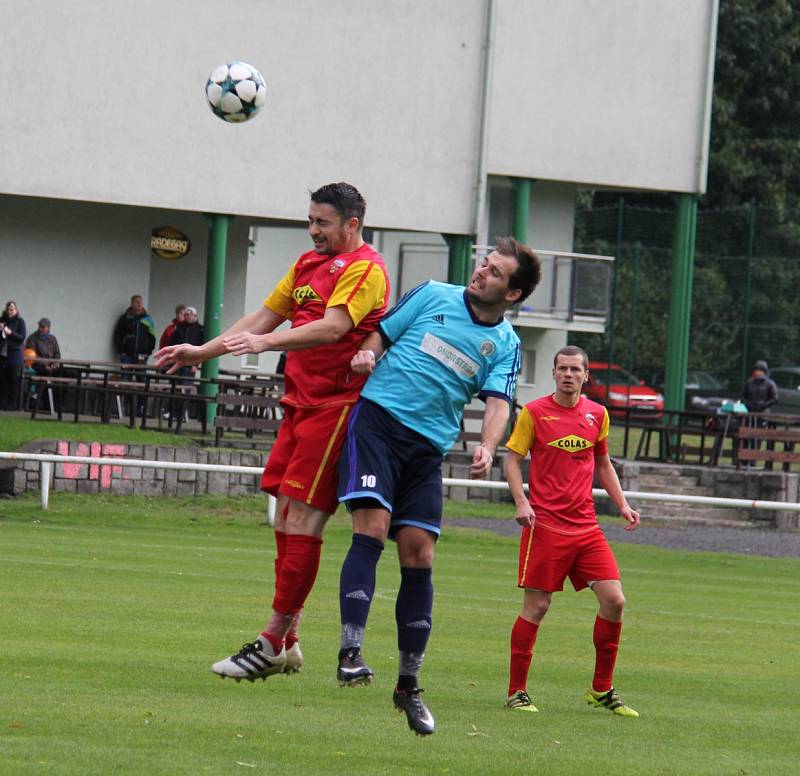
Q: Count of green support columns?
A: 4